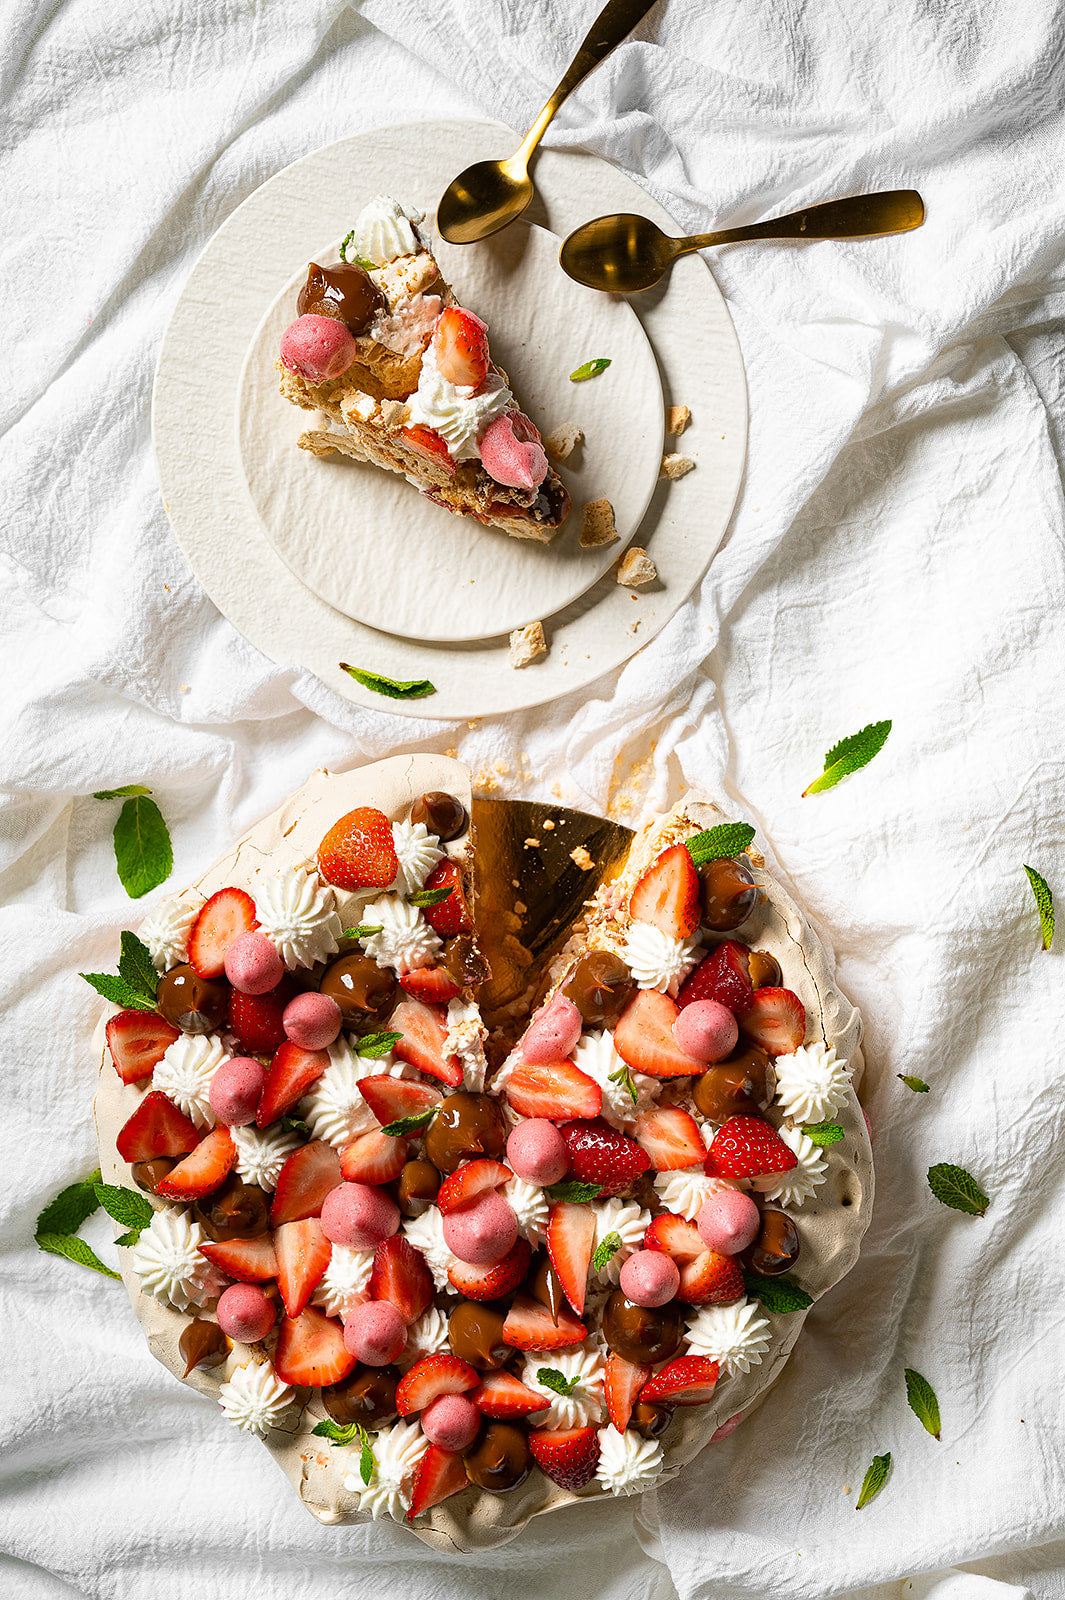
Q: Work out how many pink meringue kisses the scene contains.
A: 15